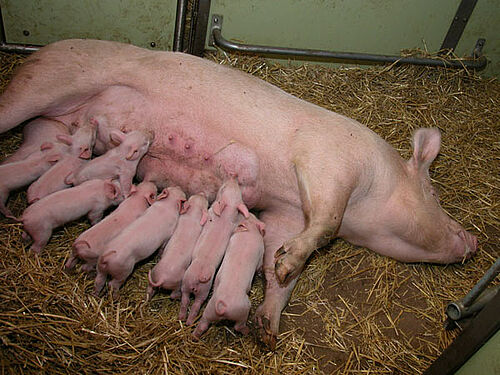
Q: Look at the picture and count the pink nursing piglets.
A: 9